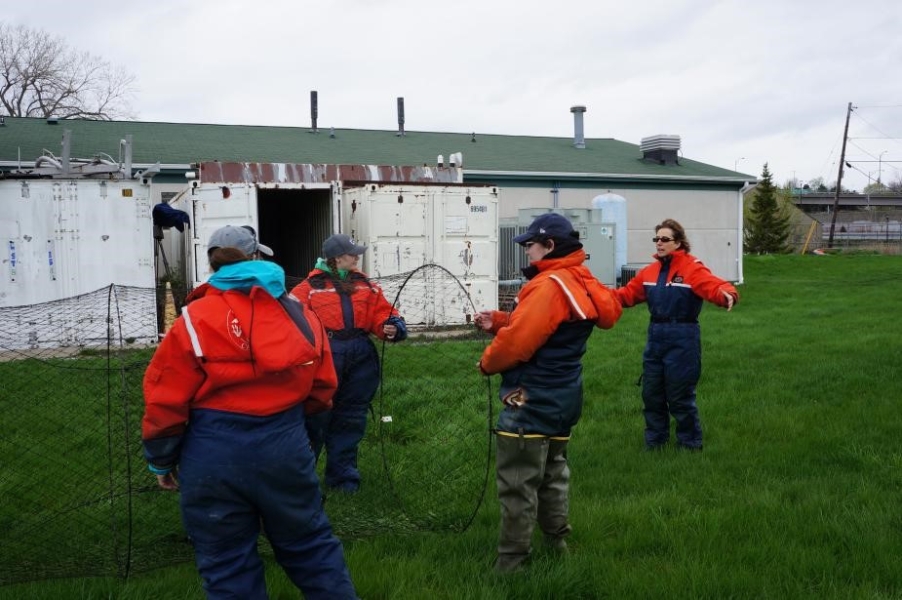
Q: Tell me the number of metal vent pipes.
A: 3